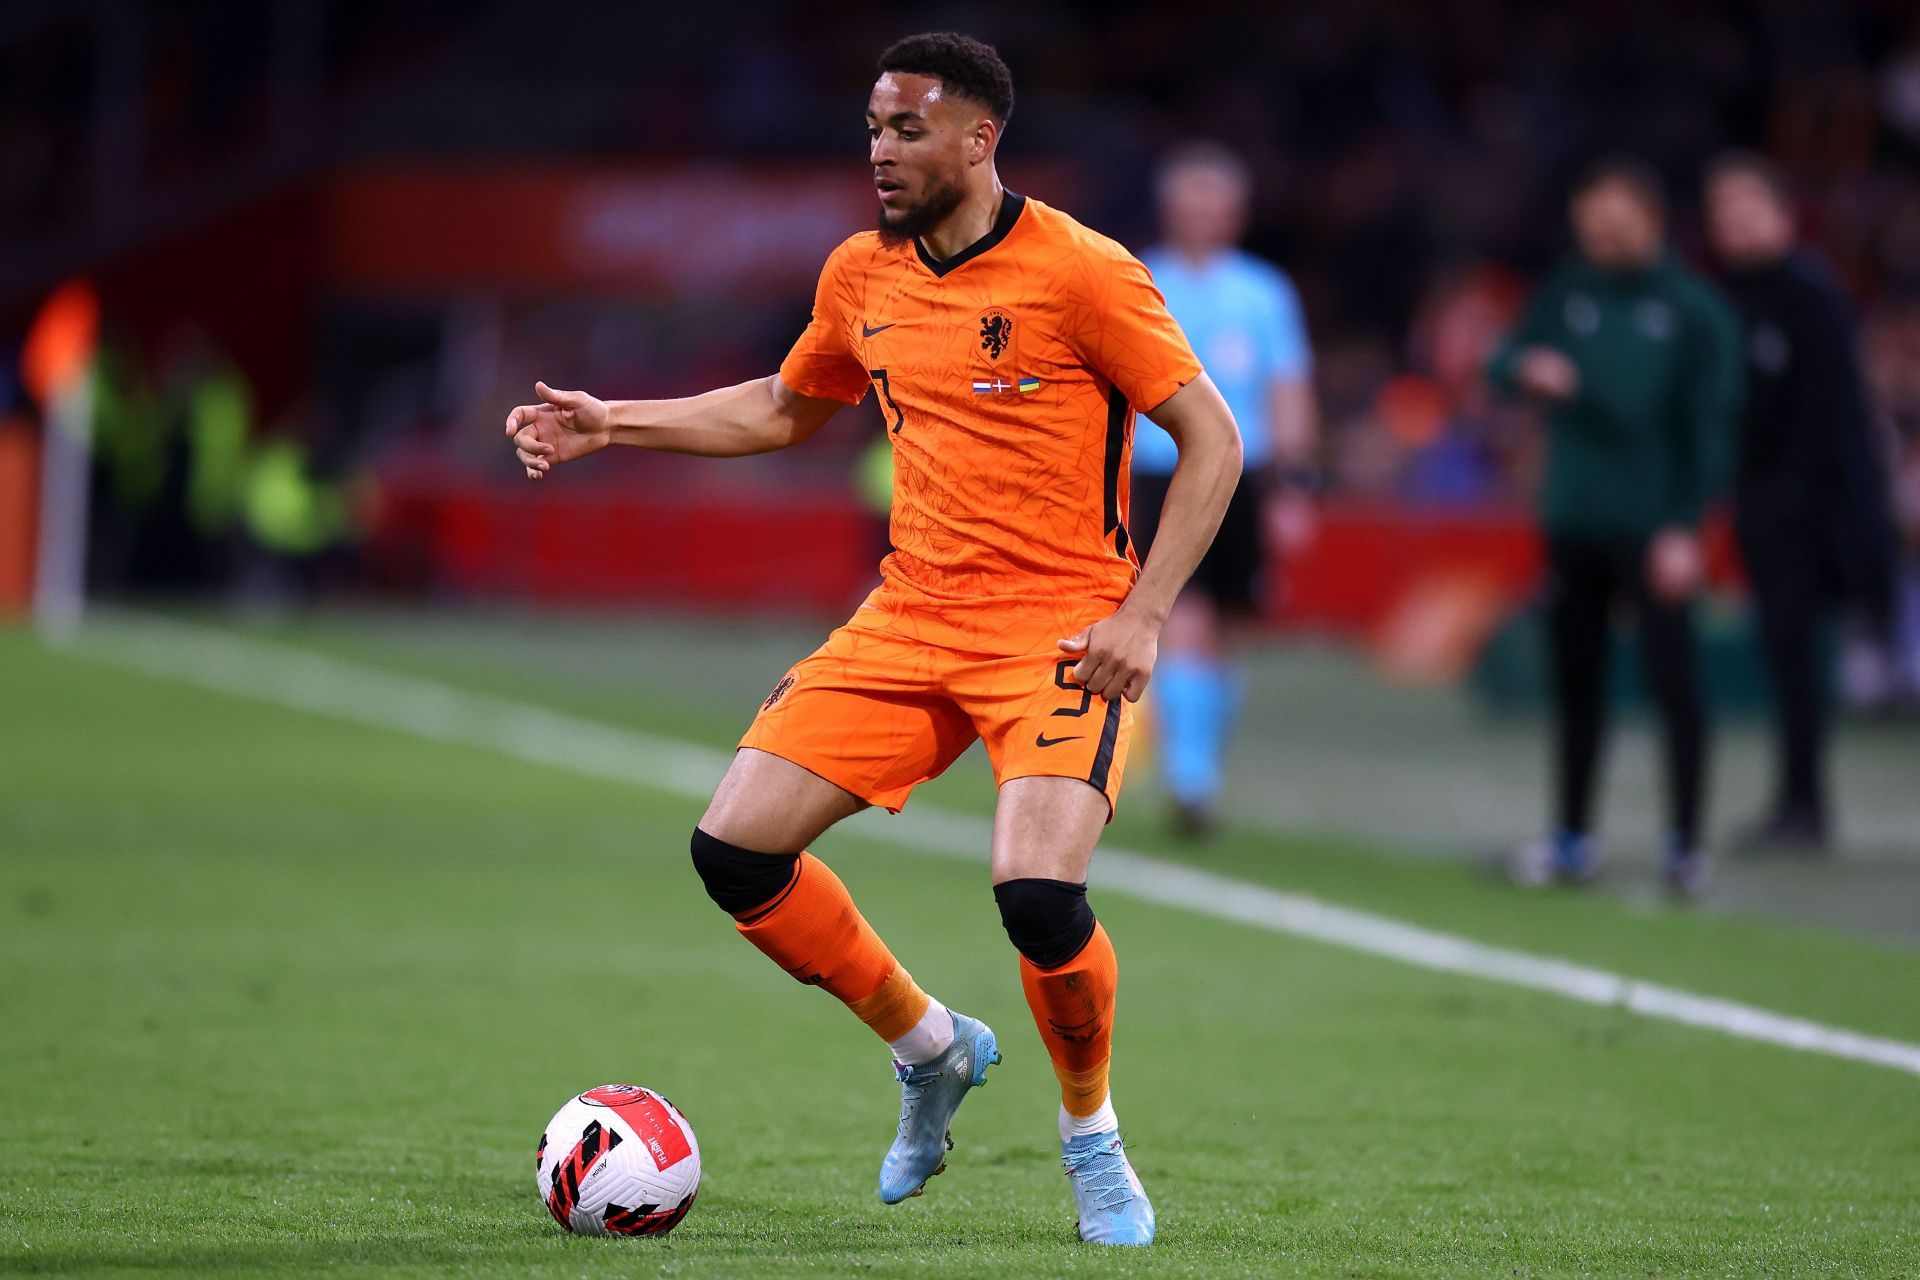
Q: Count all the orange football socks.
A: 2